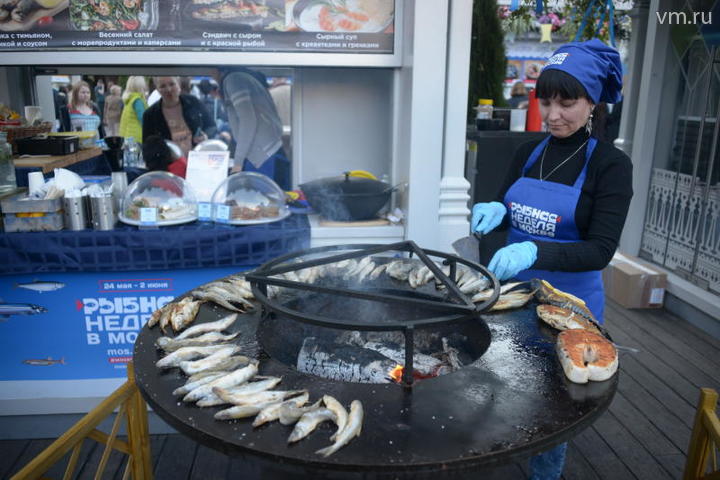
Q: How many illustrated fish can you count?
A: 3